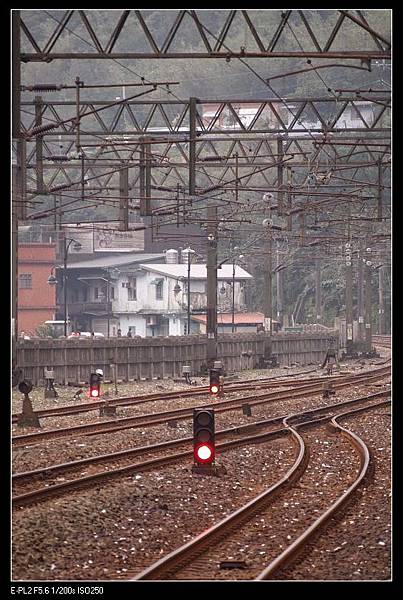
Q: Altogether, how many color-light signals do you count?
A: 3